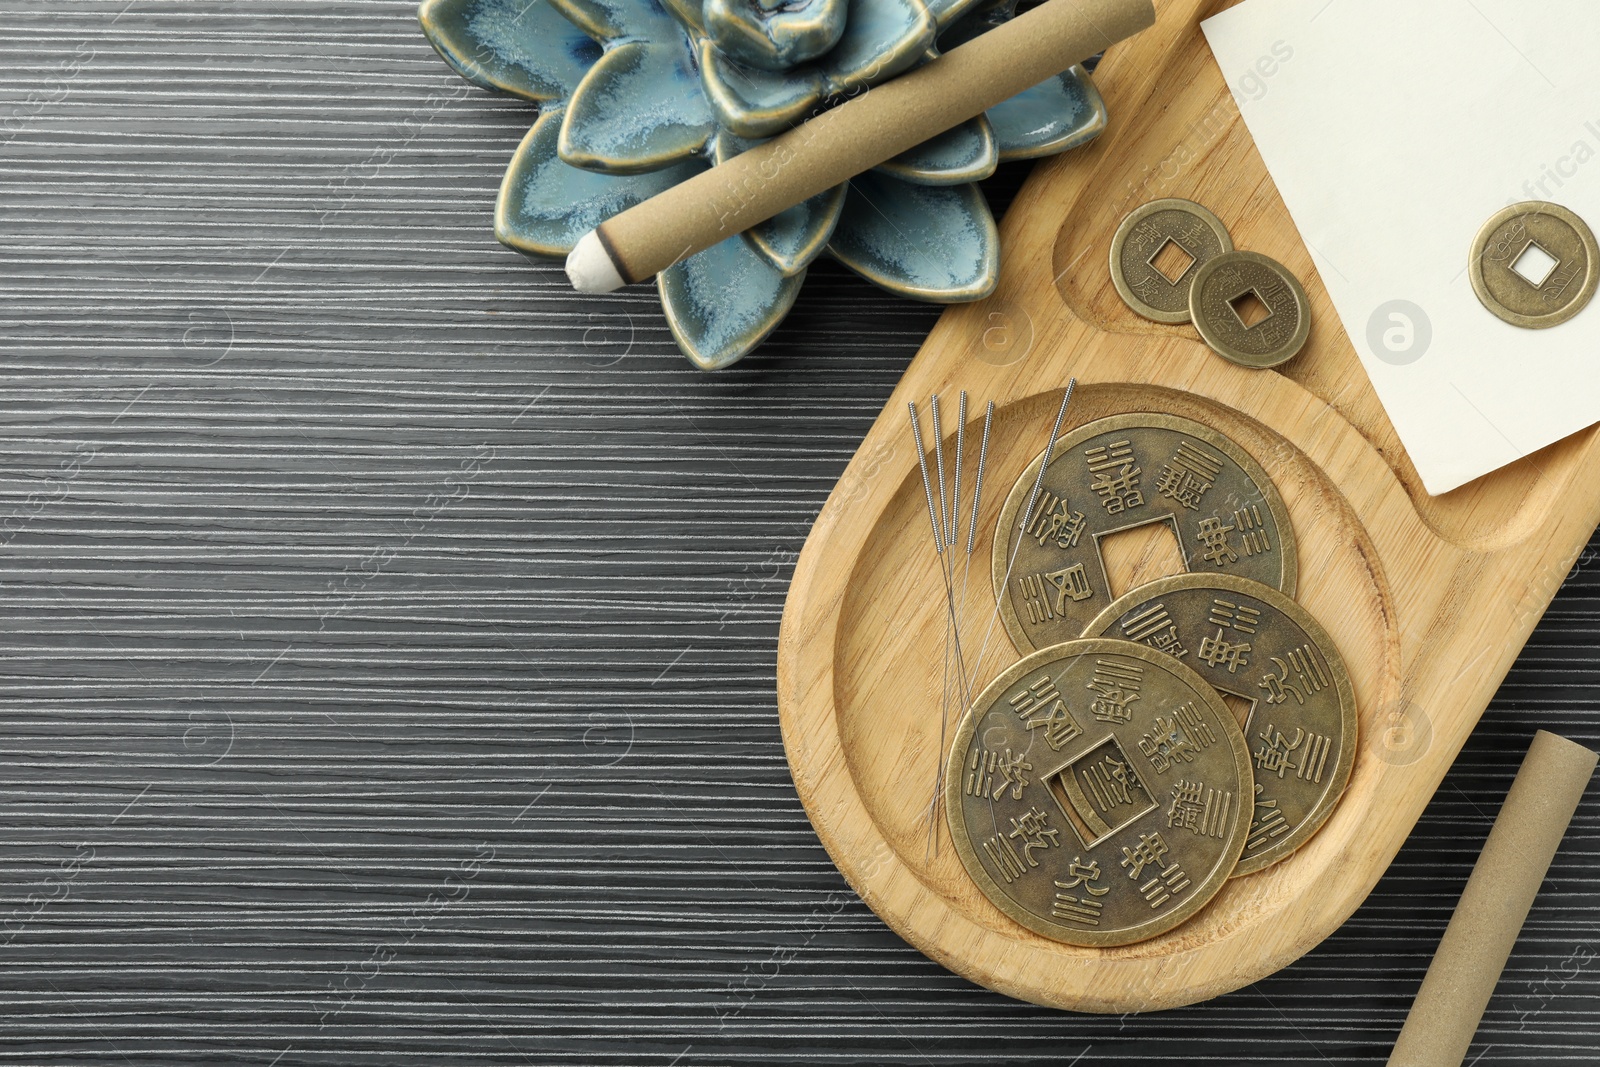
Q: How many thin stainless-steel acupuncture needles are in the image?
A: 5